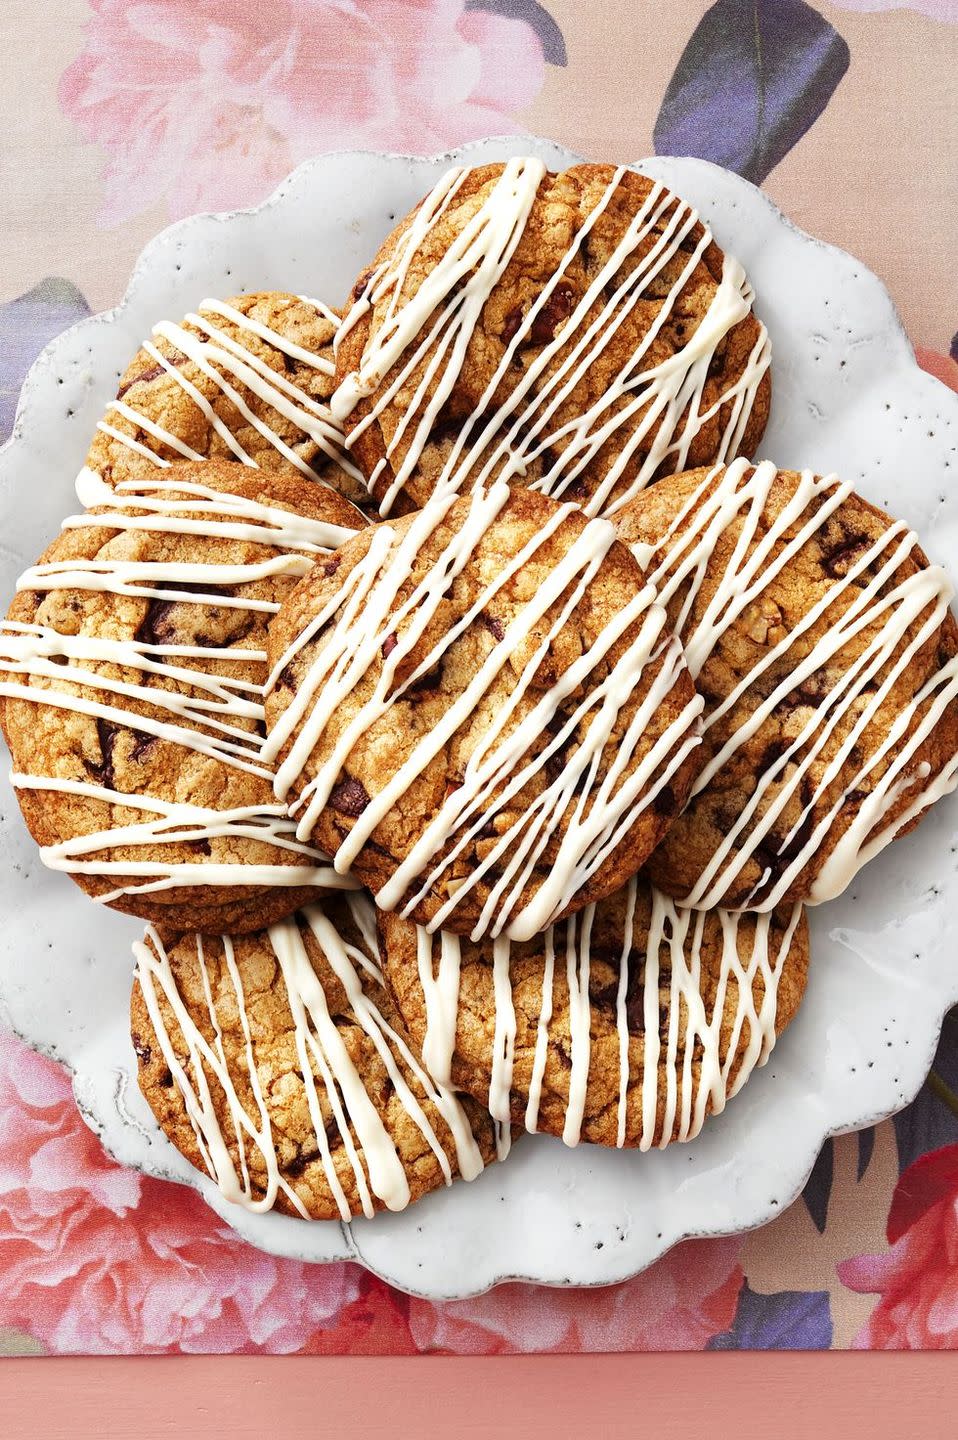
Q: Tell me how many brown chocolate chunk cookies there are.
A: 7